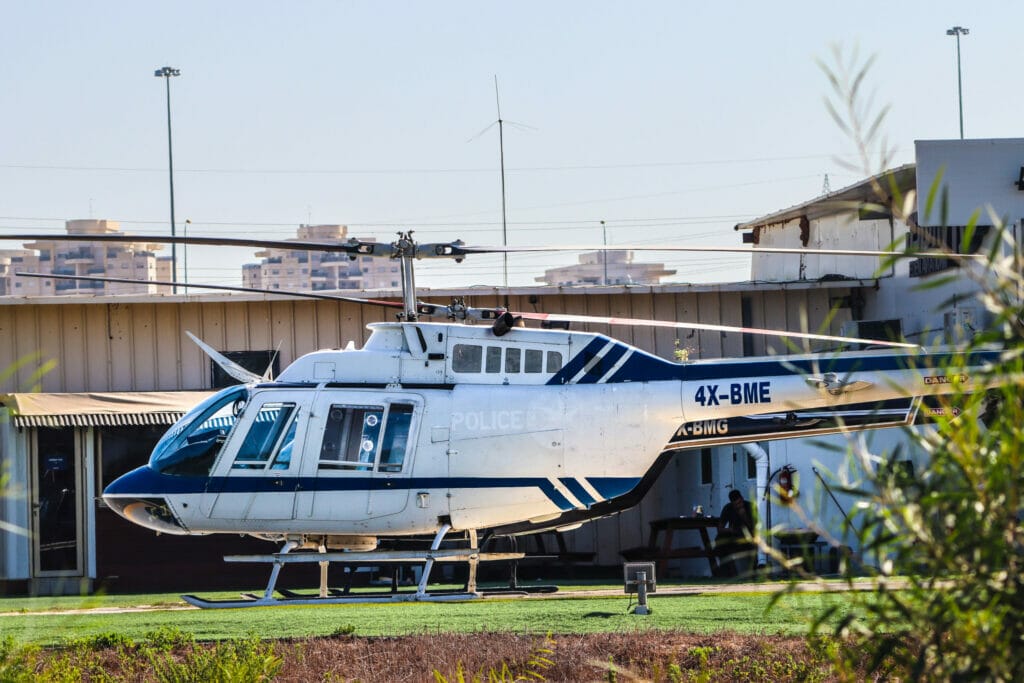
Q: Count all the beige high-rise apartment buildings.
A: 3